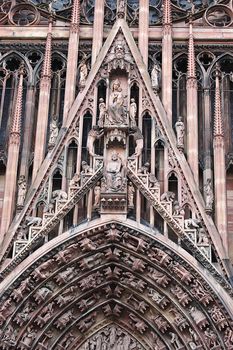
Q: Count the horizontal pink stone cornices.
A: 1